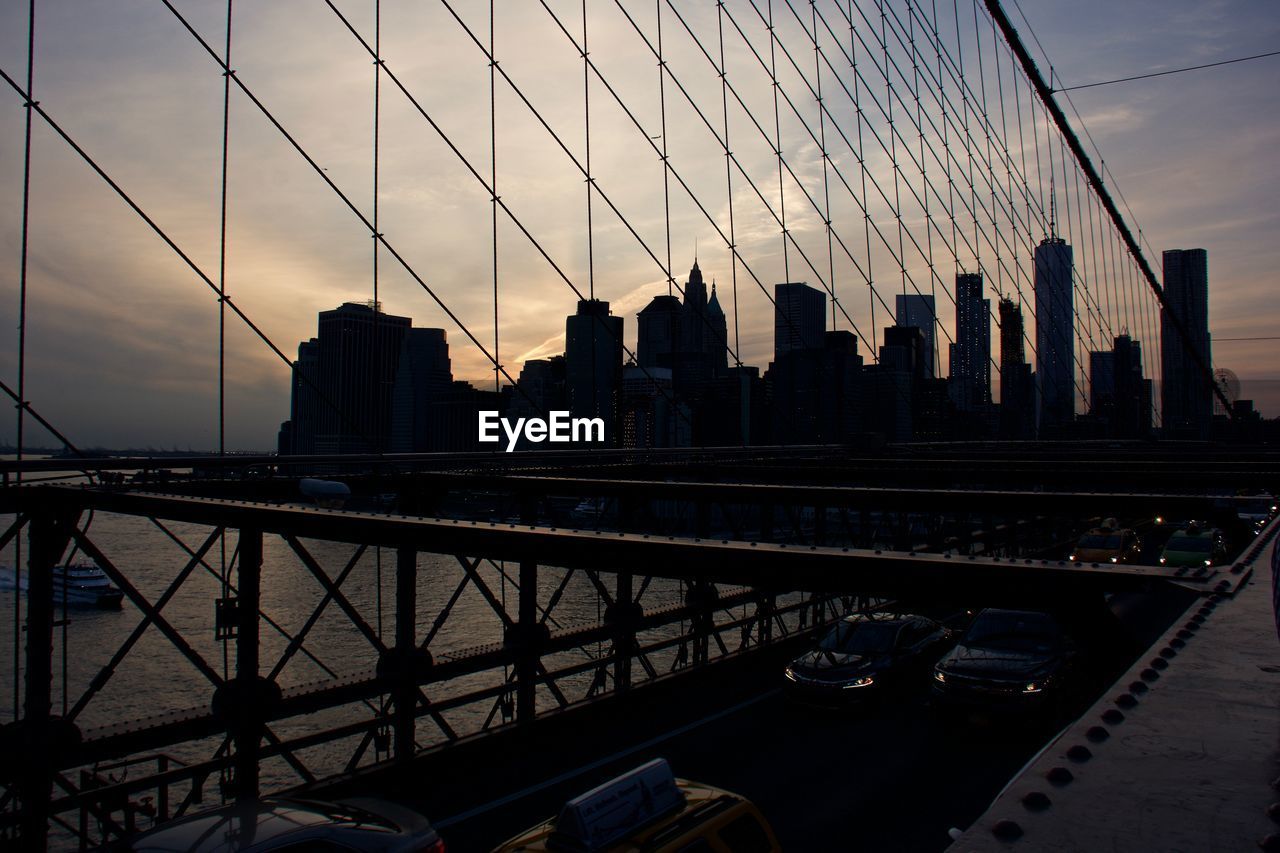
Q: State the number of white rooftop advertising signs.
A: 1